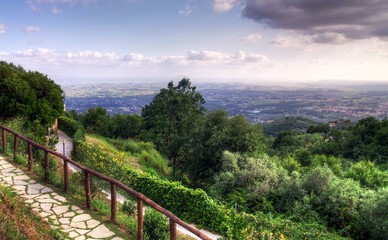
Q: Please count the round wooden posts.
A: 9